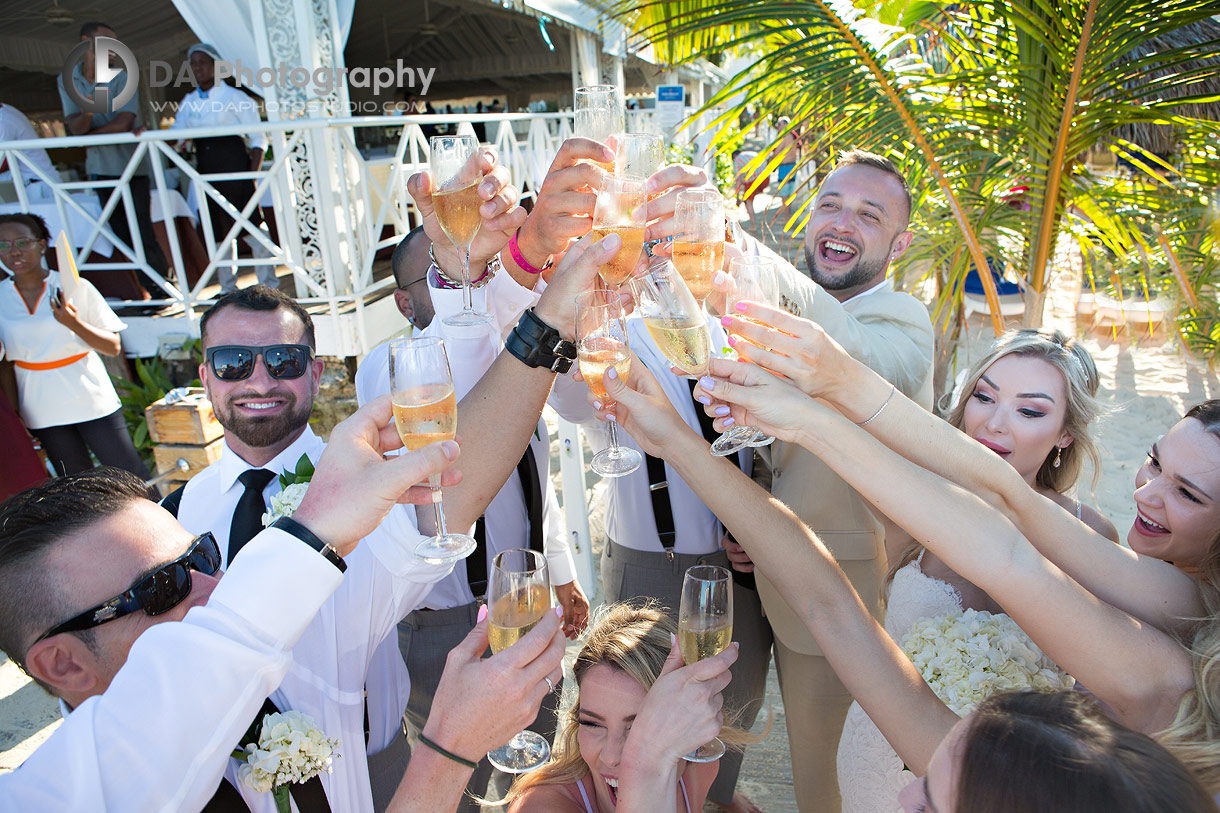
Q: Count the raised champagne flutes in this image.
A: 11